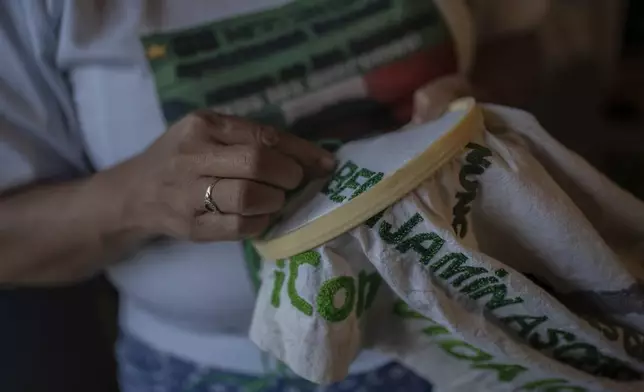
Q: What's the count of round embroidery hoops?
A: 1